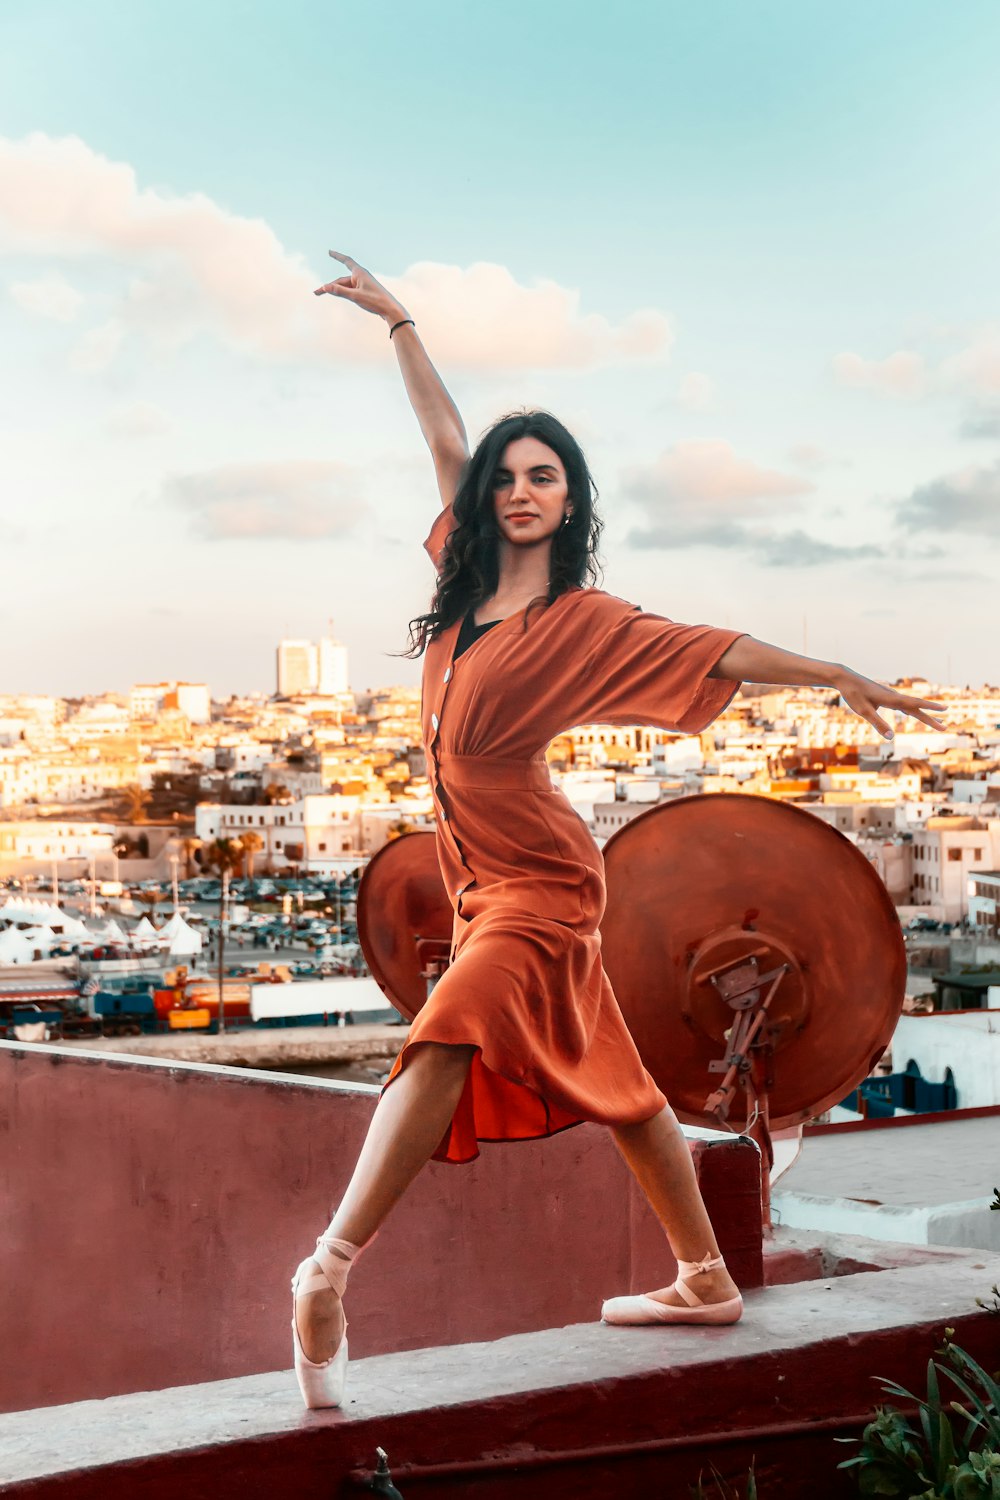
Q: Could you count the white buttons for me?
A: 4